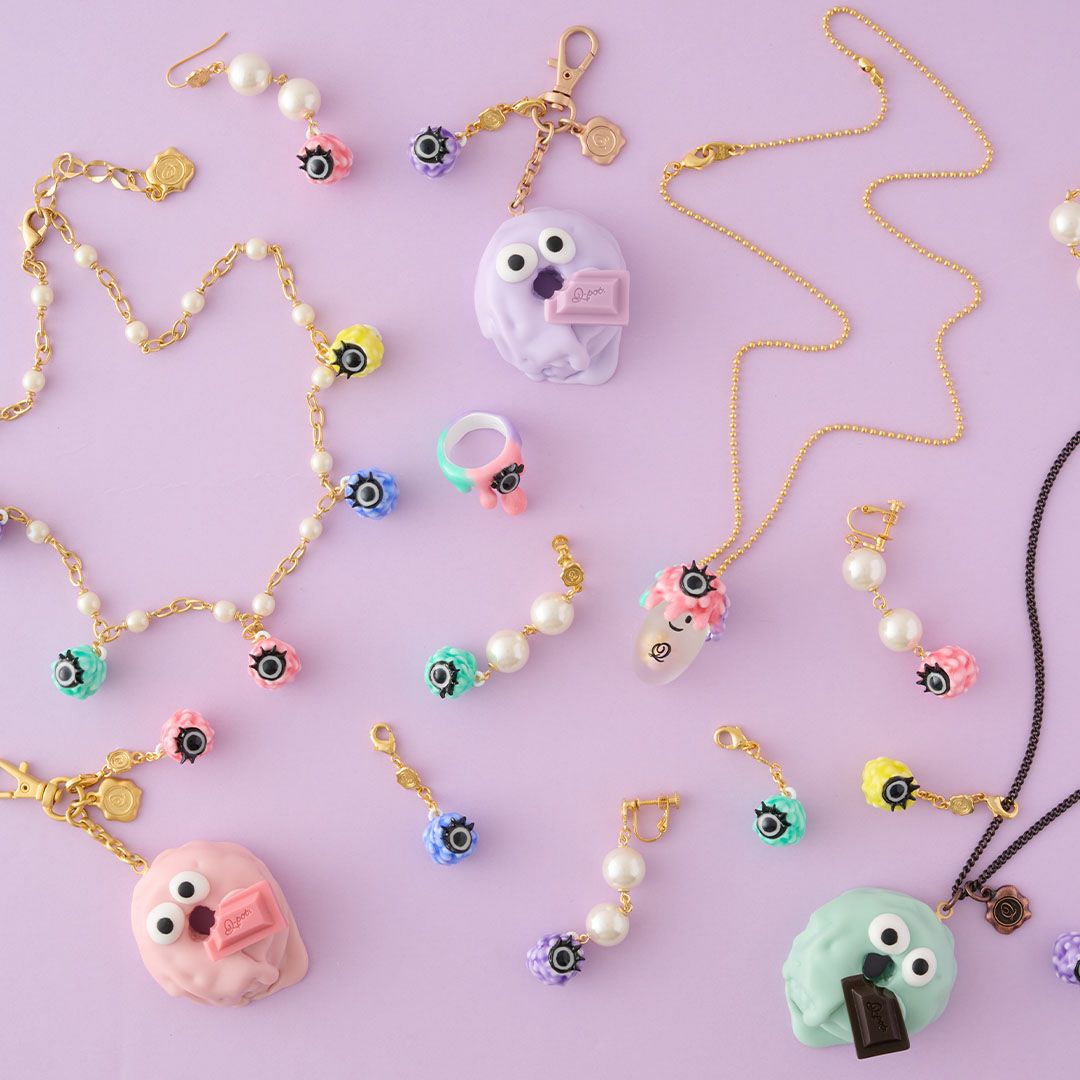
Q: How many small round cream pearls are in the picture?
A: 15